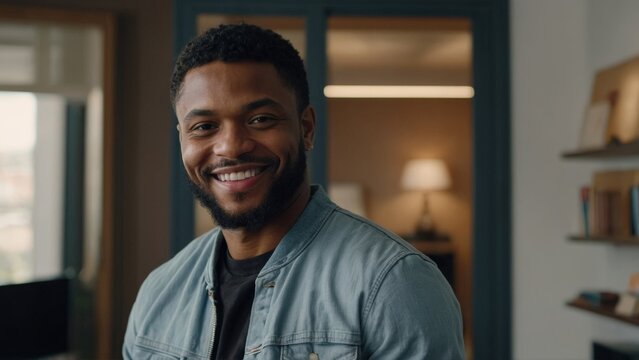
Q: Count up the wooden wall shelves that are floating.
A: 3